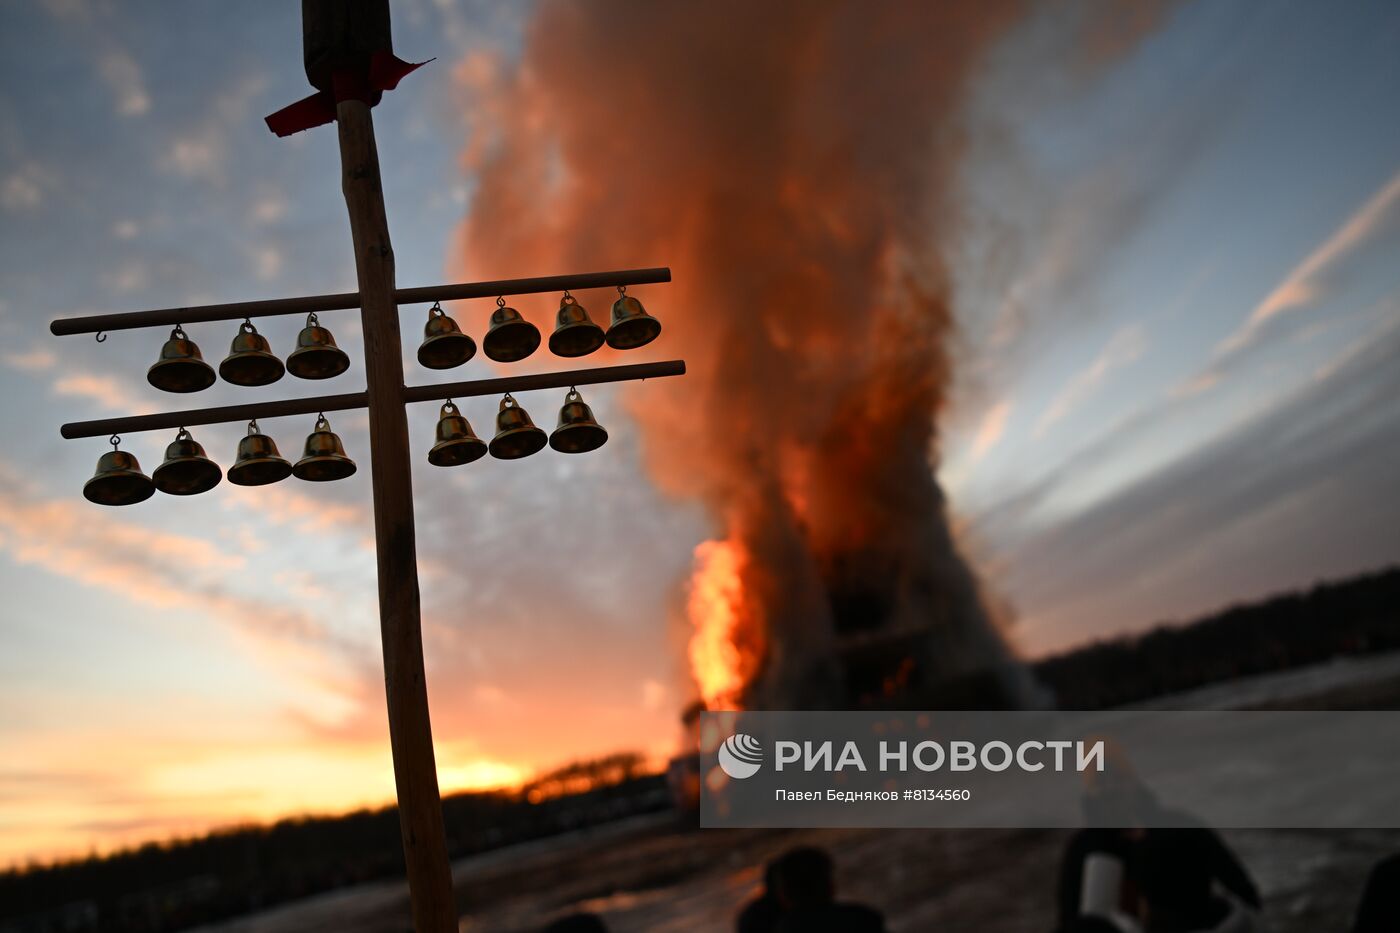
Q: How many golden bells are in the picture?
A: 14